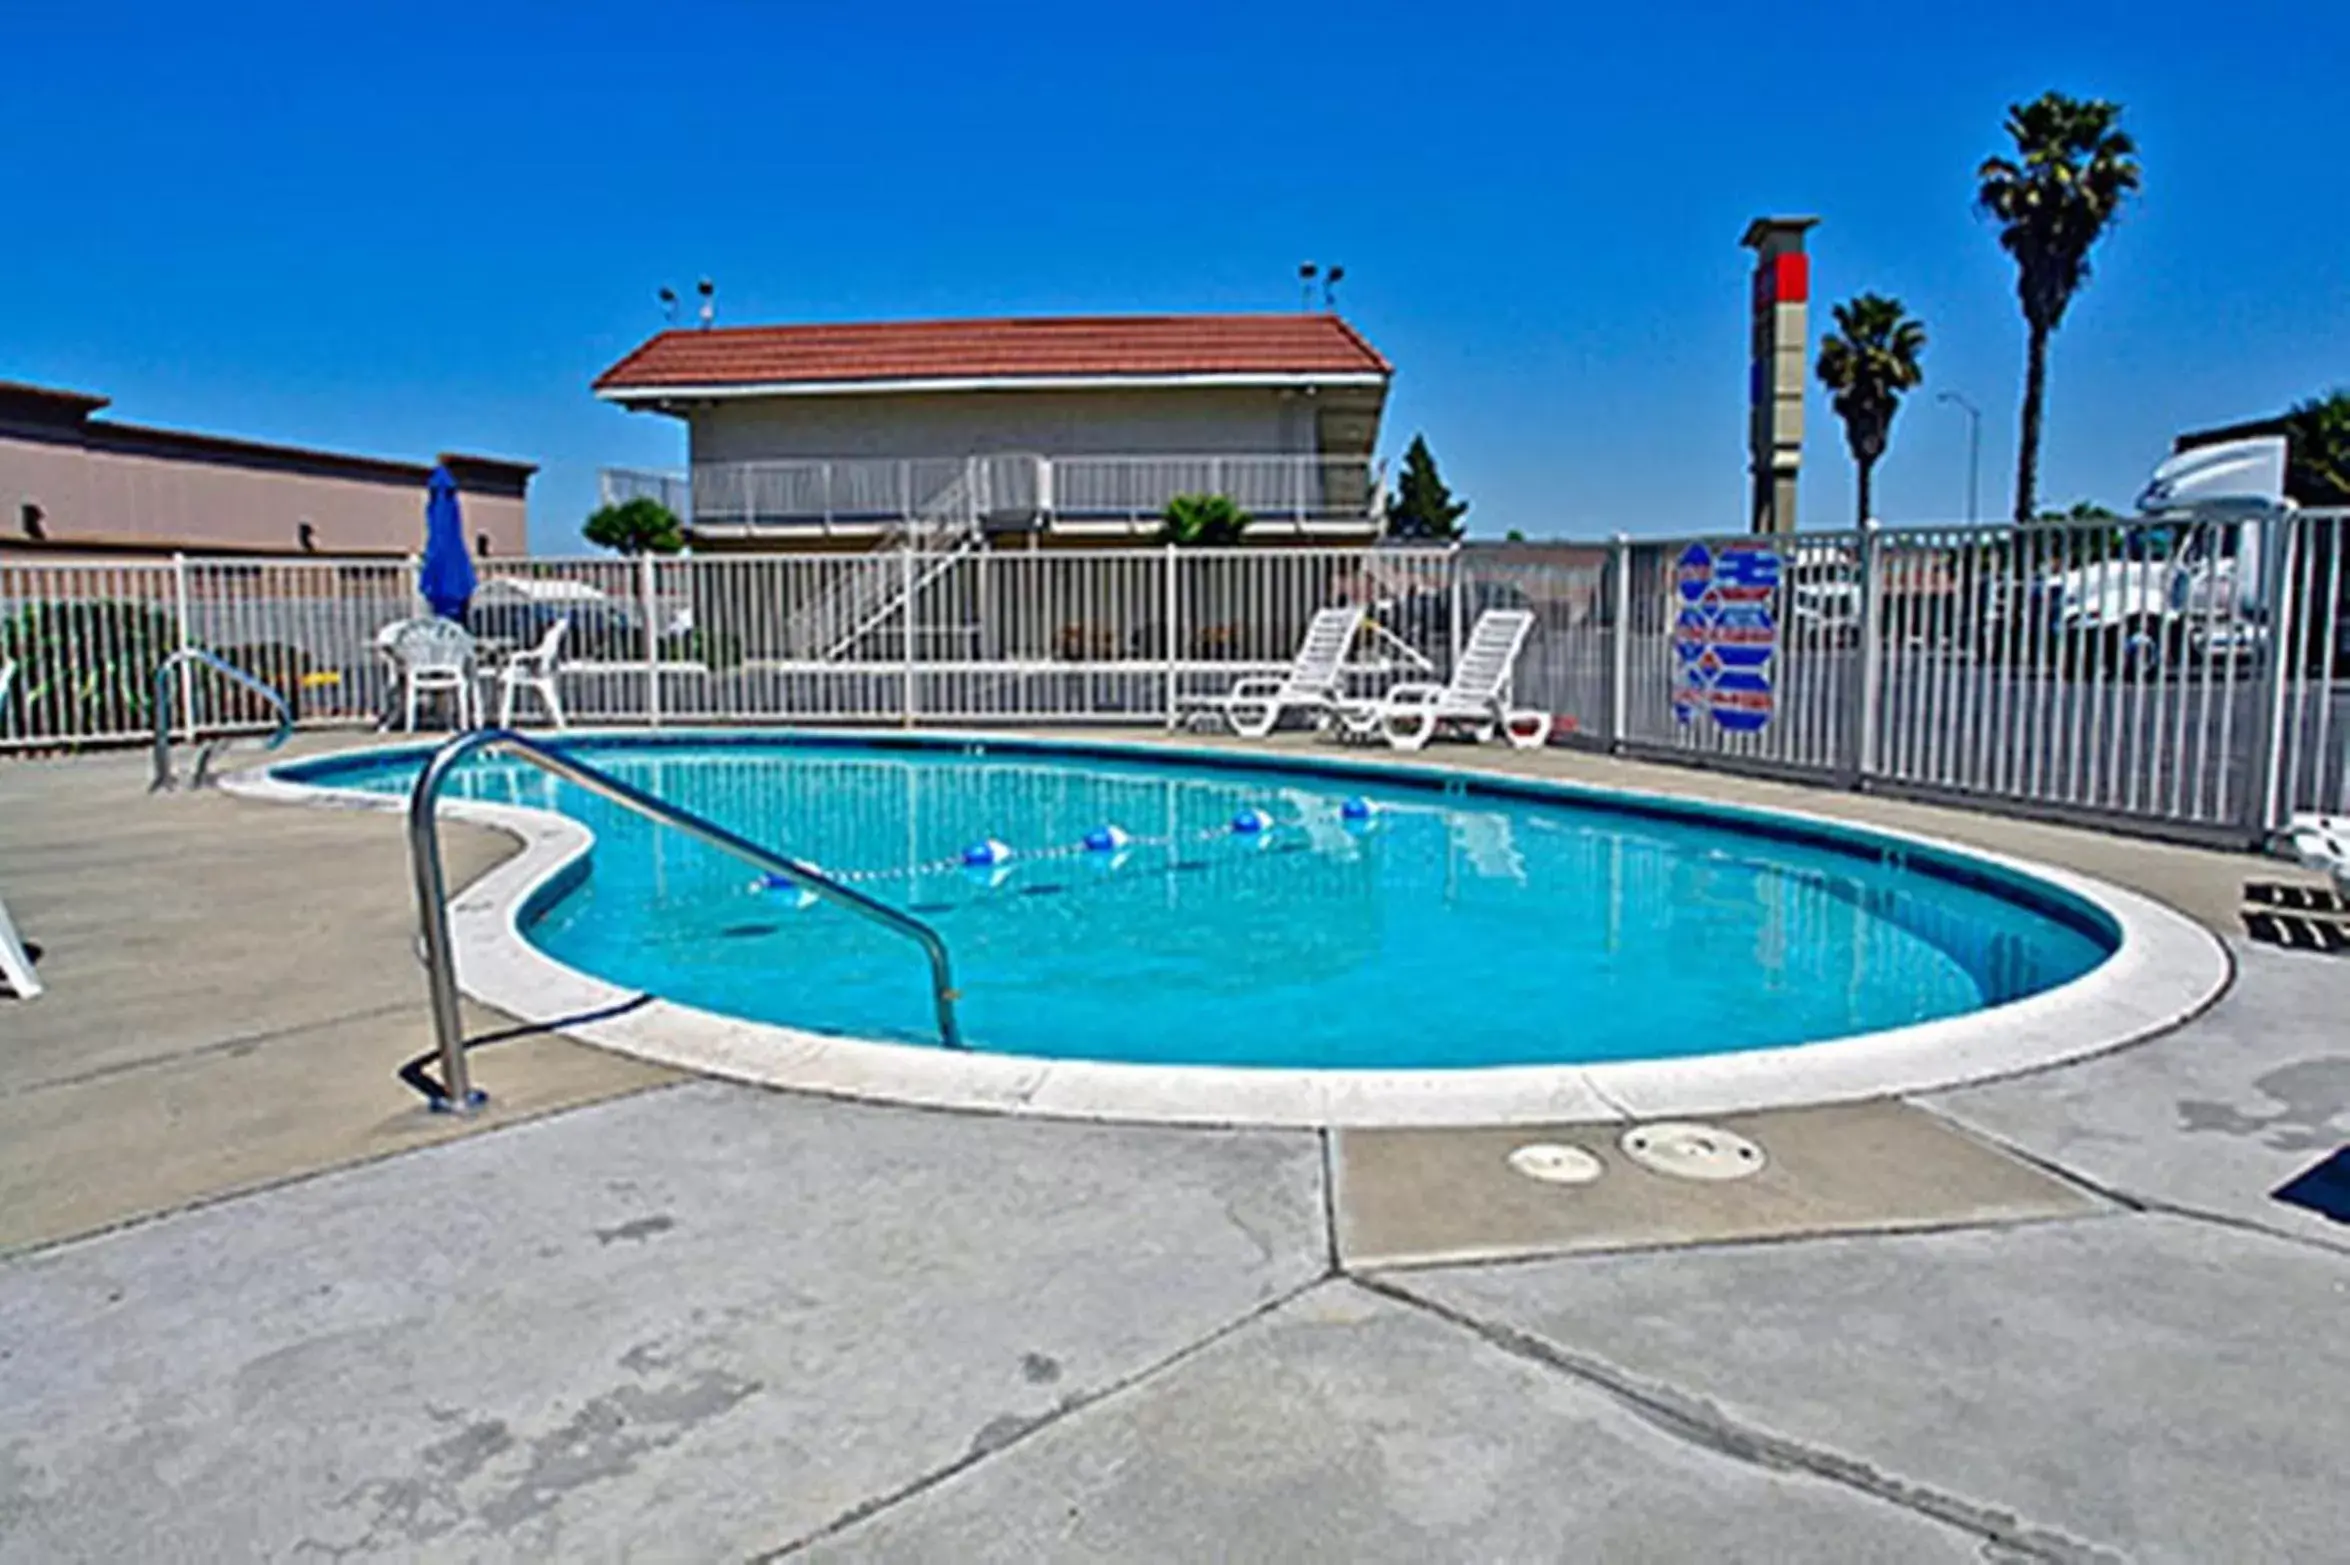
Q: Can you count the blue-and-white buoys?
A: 5